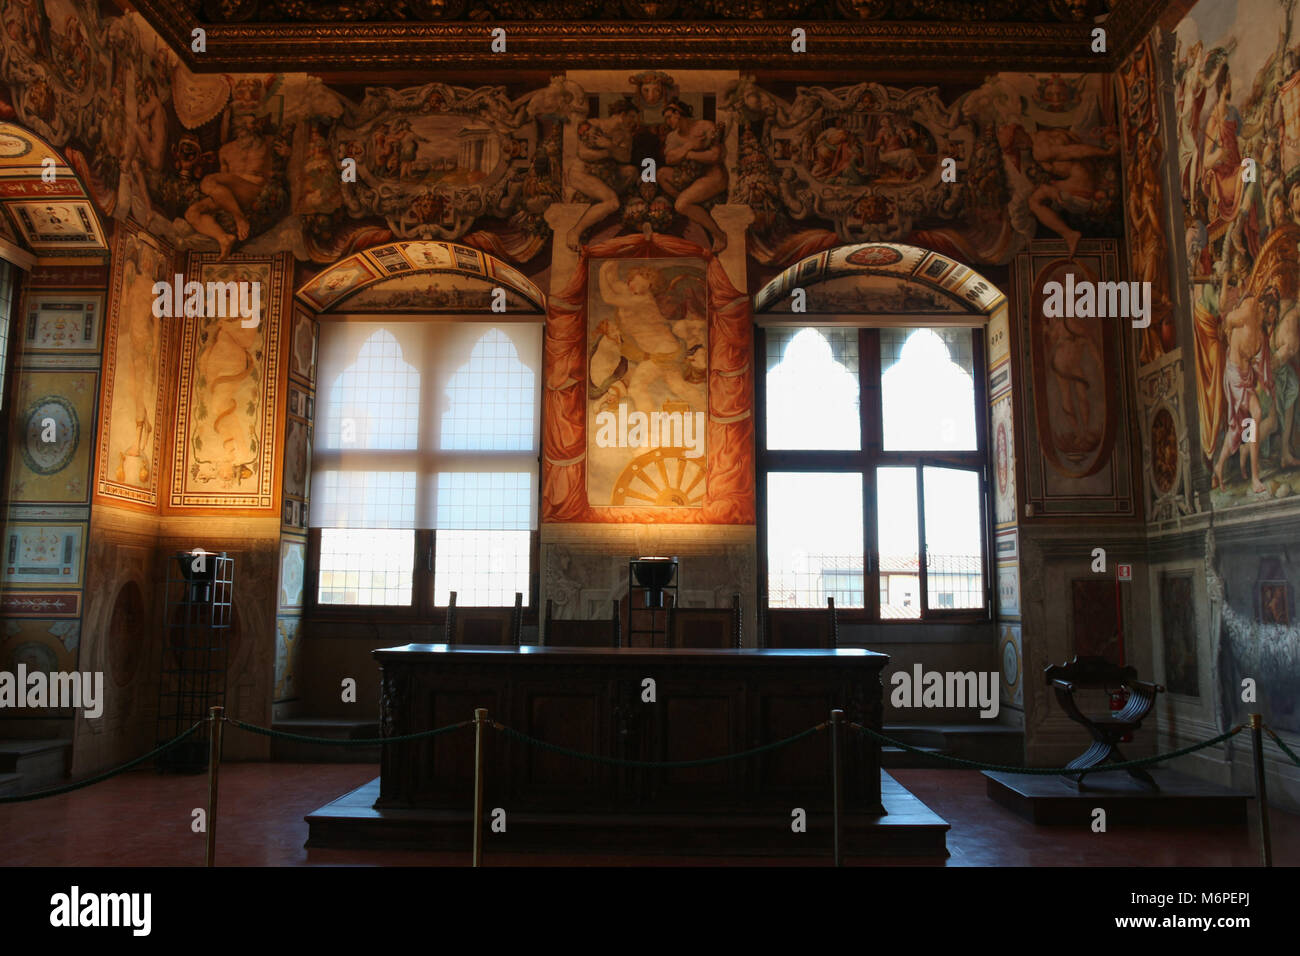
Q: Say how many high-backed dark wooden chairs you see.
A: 4